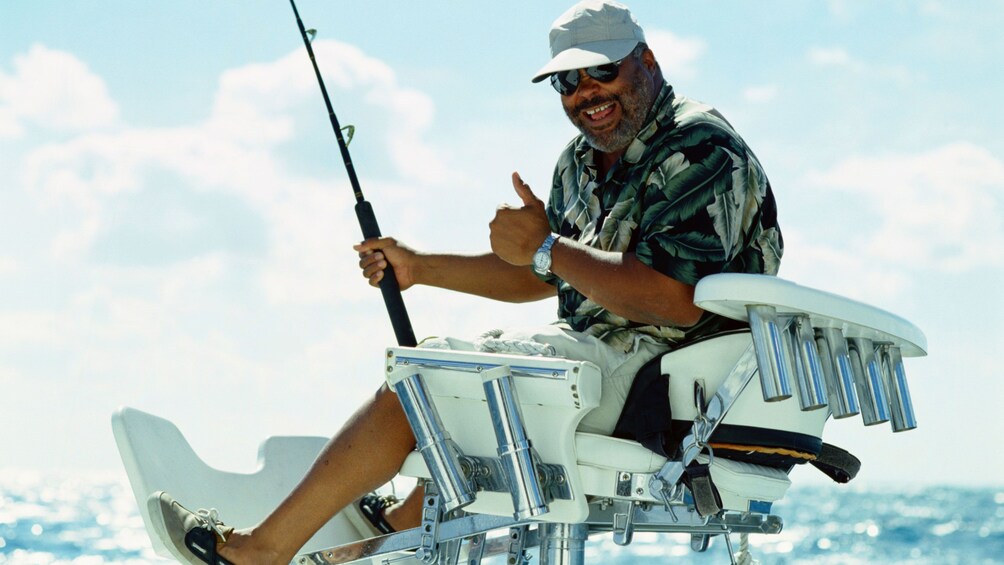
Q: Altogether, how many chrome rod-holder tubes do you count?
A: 7